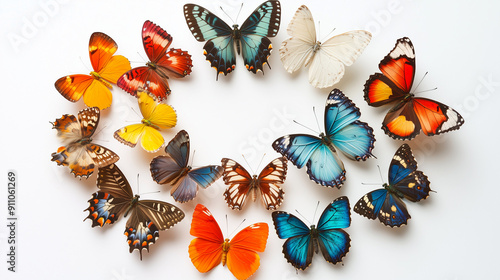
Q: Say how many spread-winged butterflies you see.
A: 14